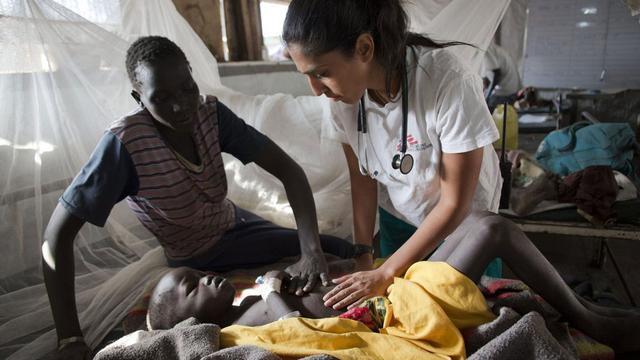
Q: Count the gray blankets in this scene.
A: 1